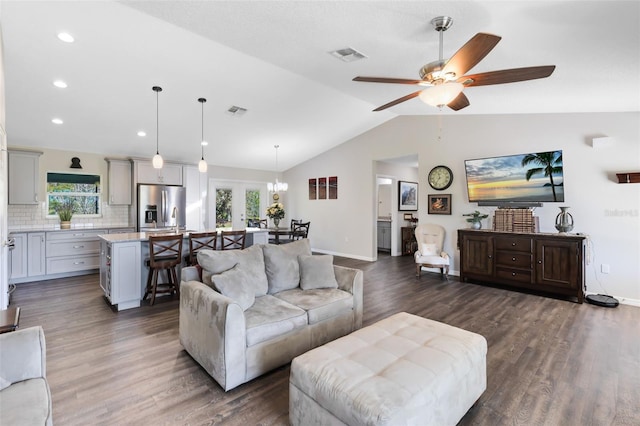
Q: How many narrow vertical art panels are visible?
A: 3